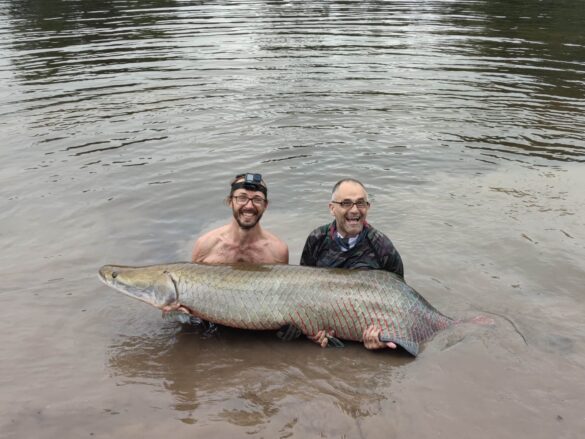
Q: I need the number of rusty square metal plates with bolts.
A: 0